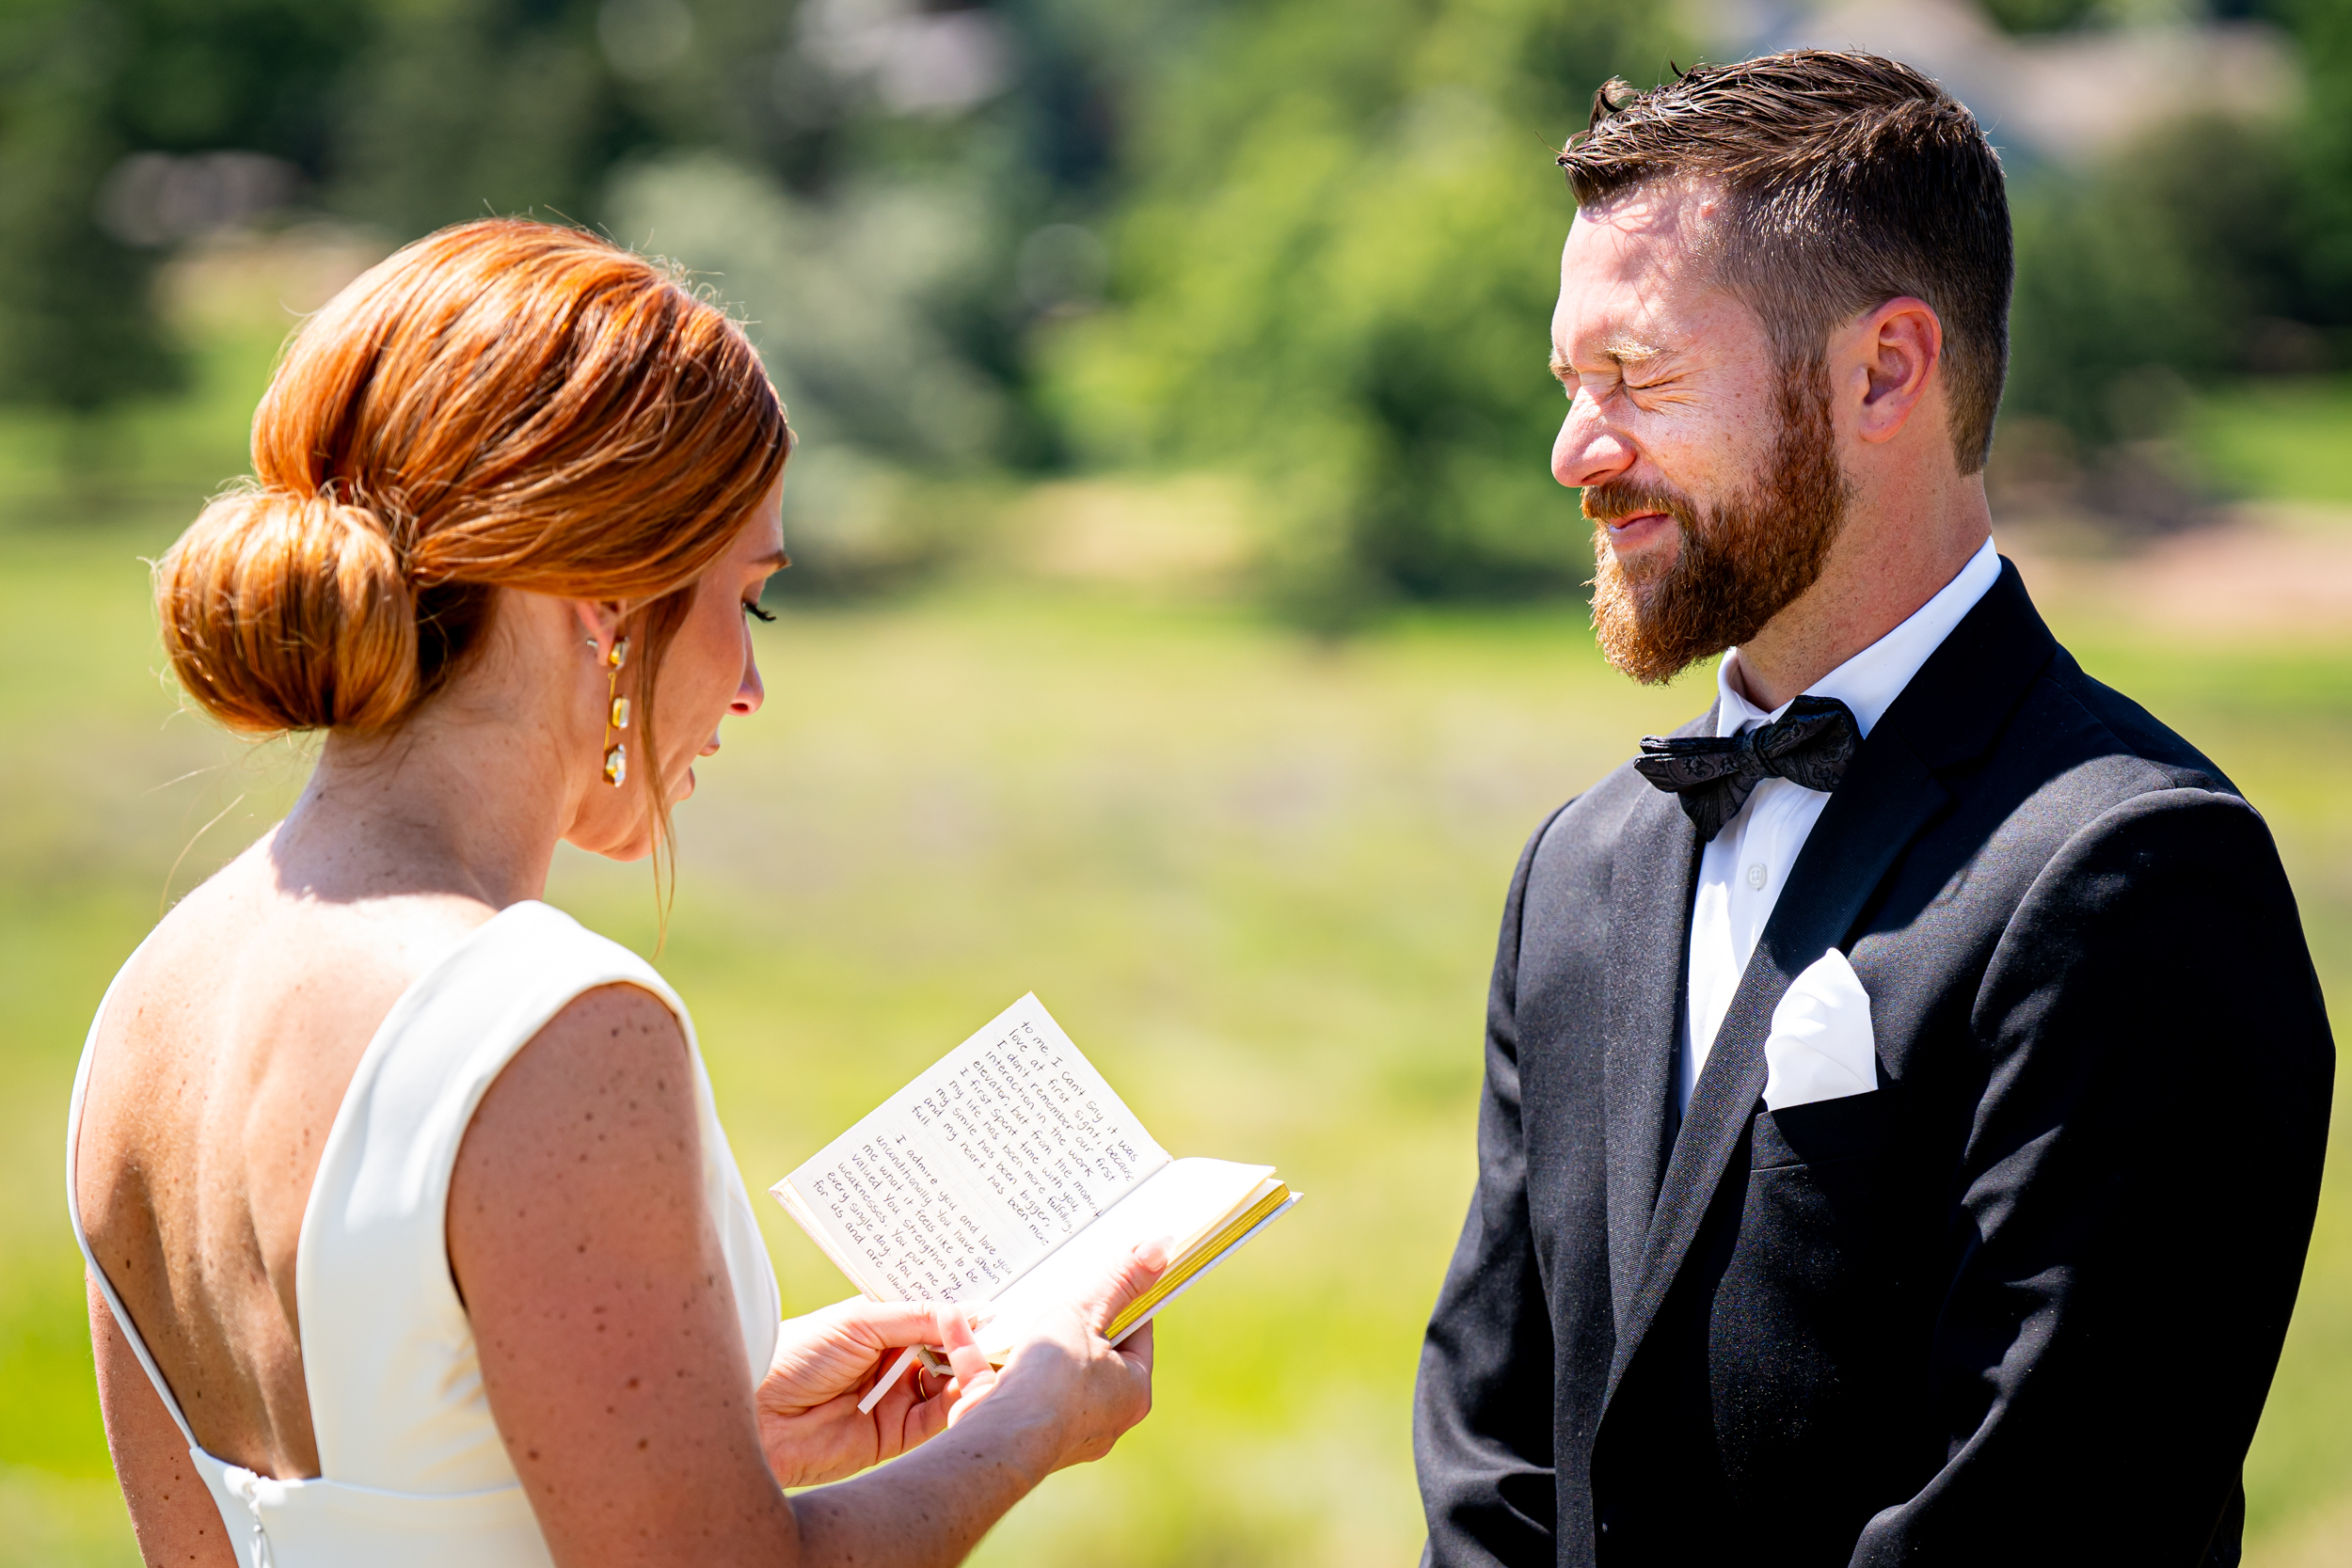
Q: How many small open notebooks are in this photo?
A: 1